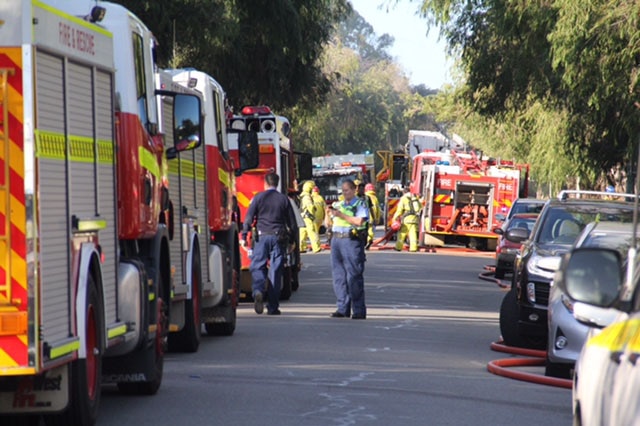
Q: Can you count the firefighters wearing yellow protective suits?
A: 4